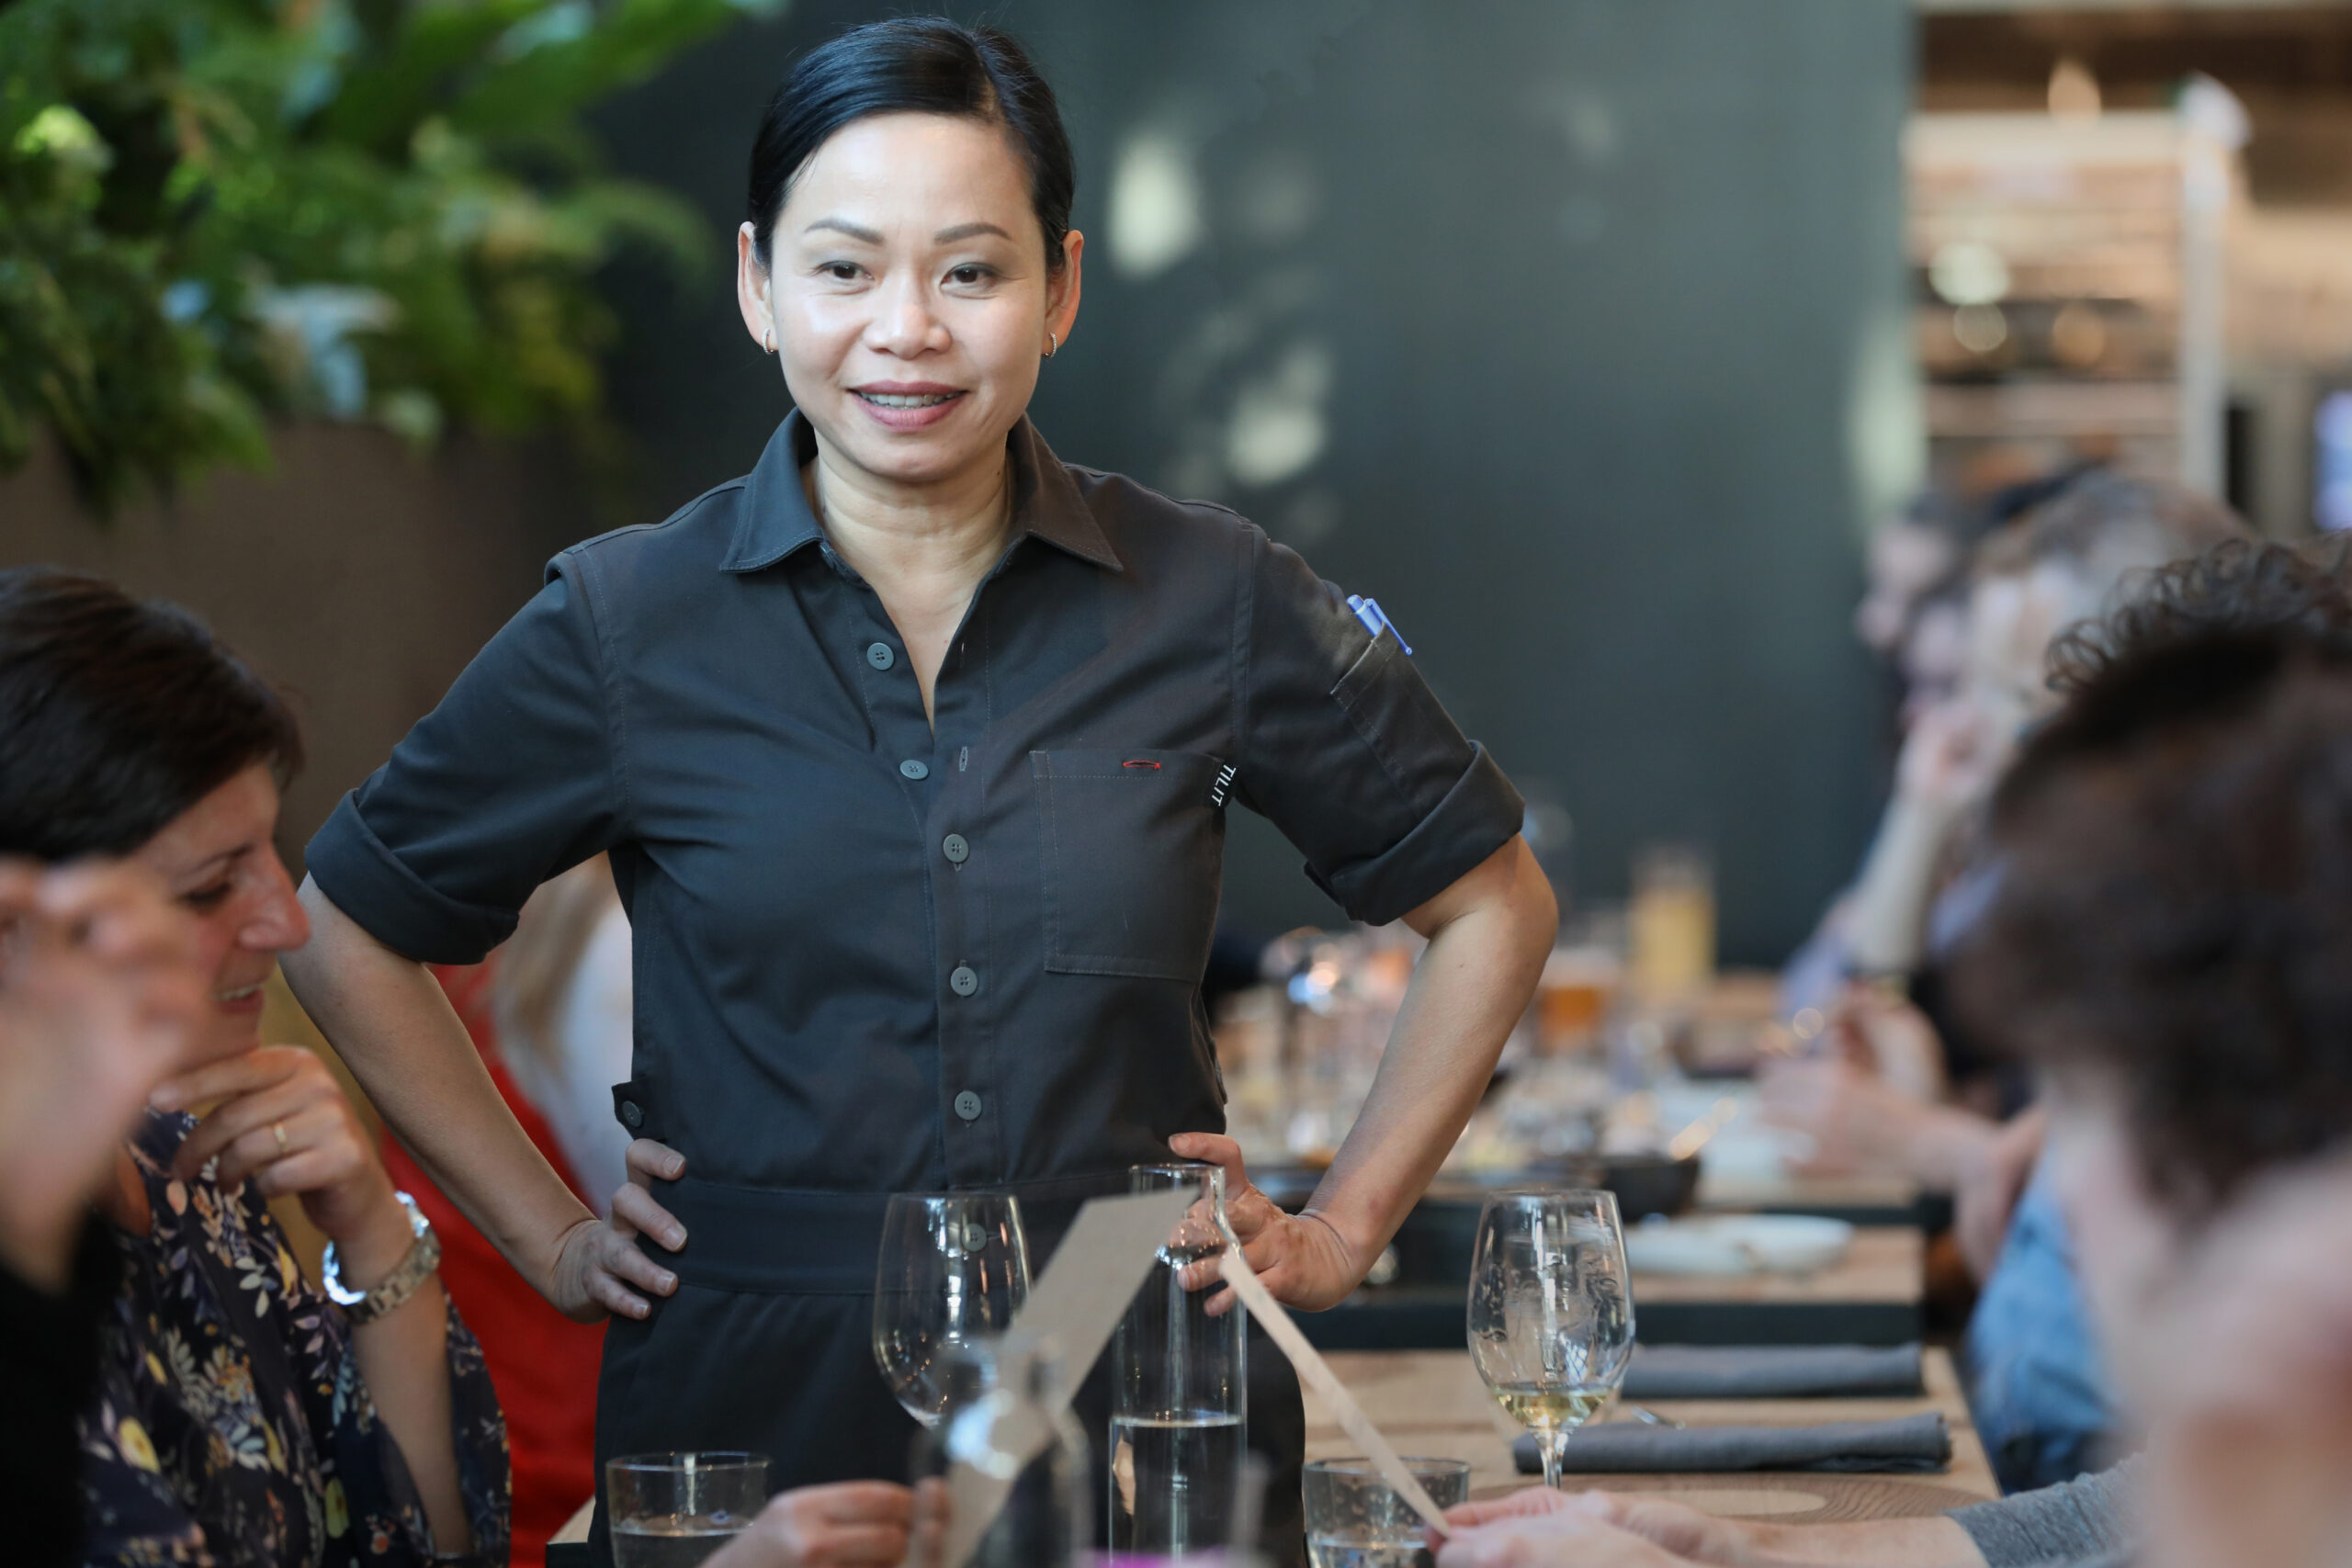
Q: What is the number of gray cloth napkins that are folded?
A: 2